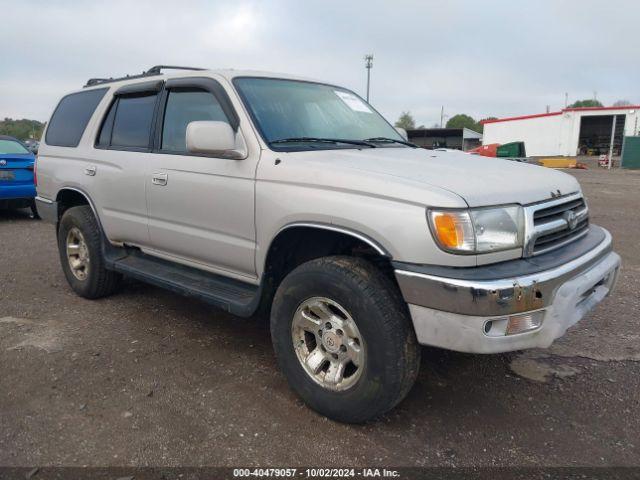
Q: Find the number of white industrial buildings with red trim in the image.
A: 1